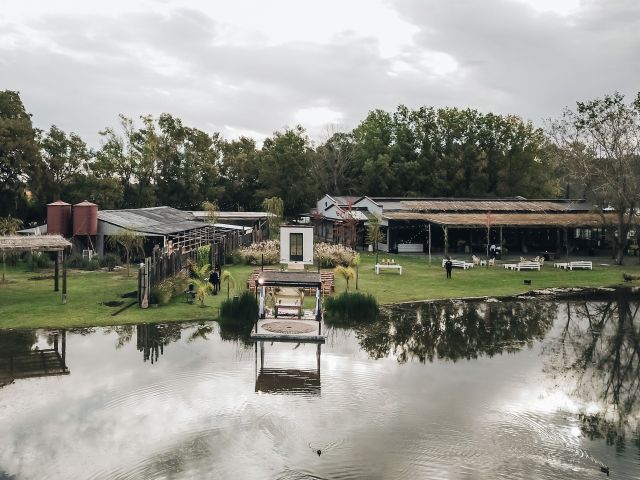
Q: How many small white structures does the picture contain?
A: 1